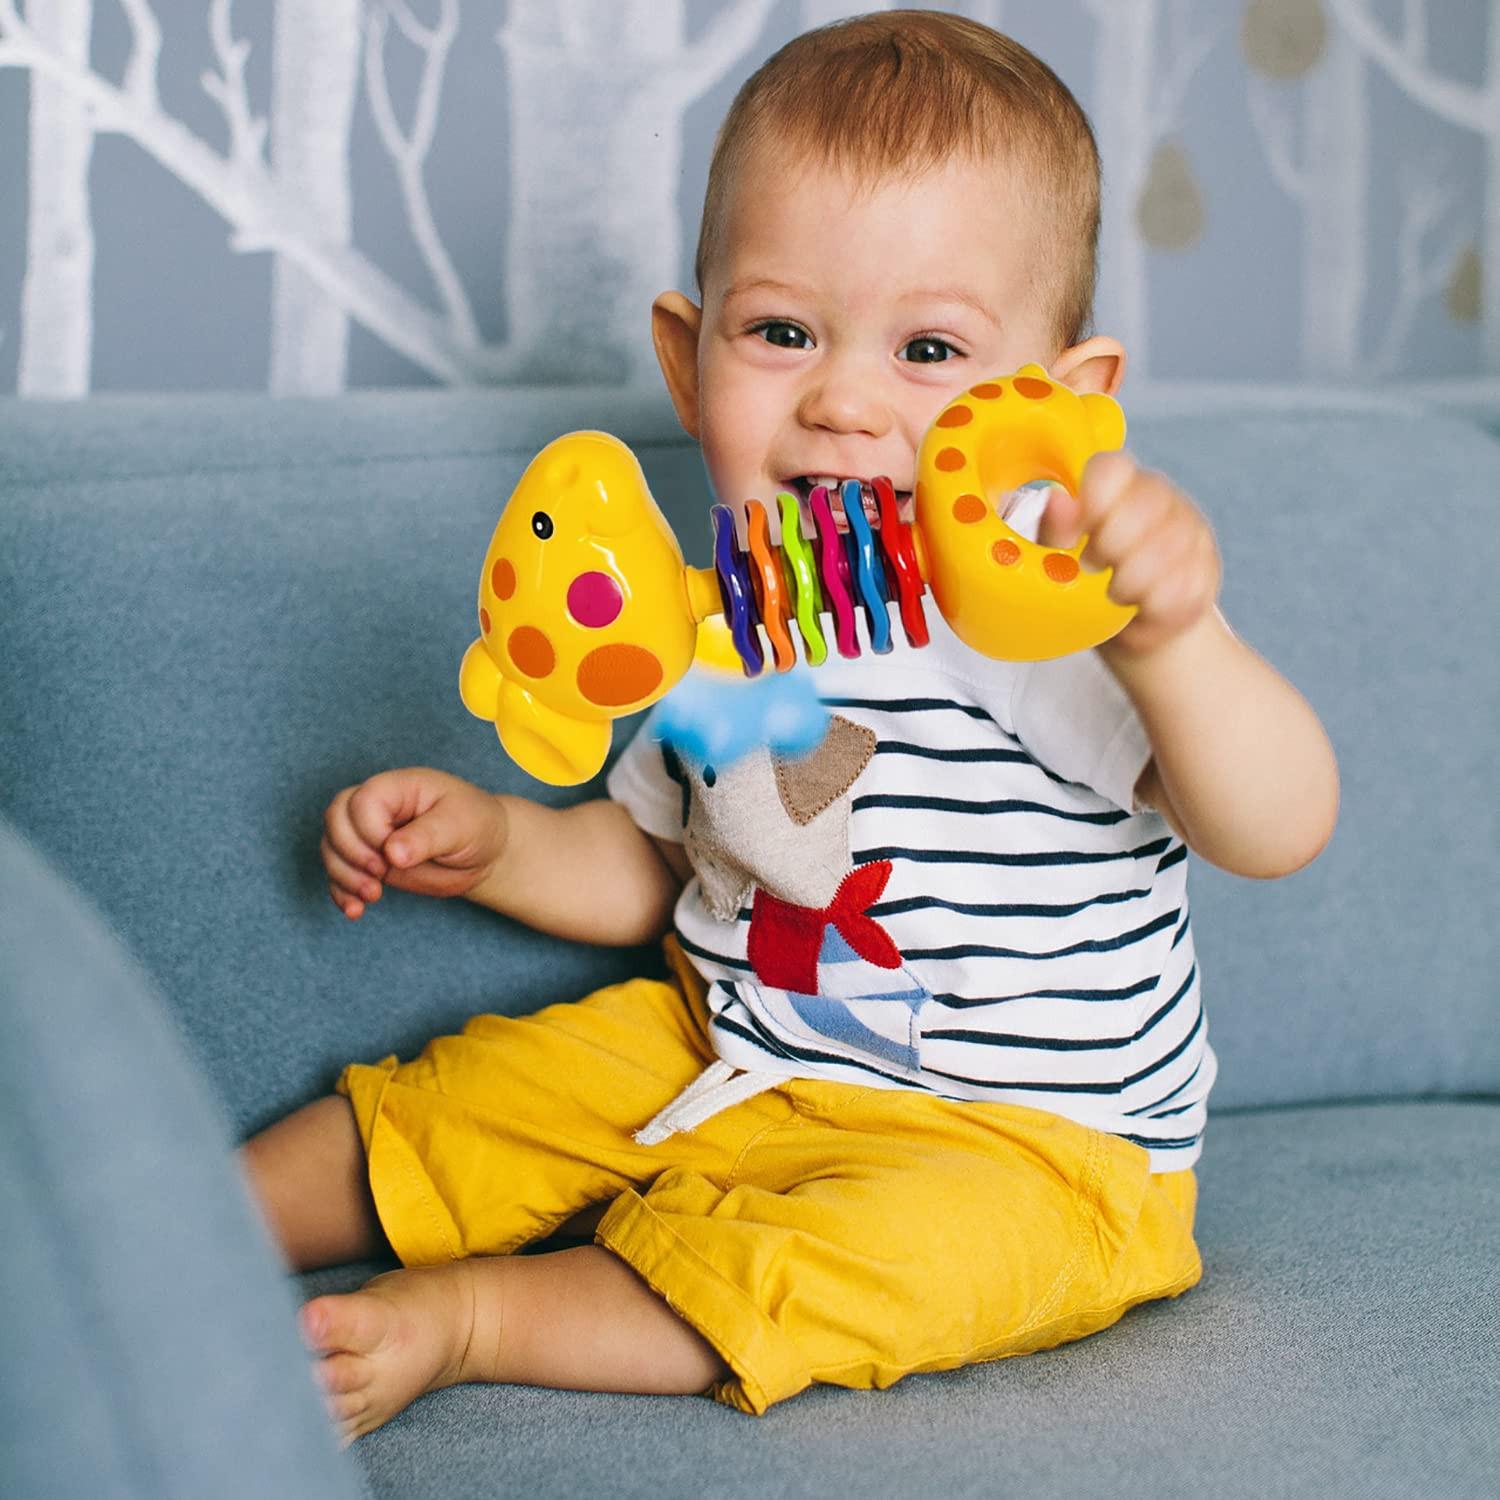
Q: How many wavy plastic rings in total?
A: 6